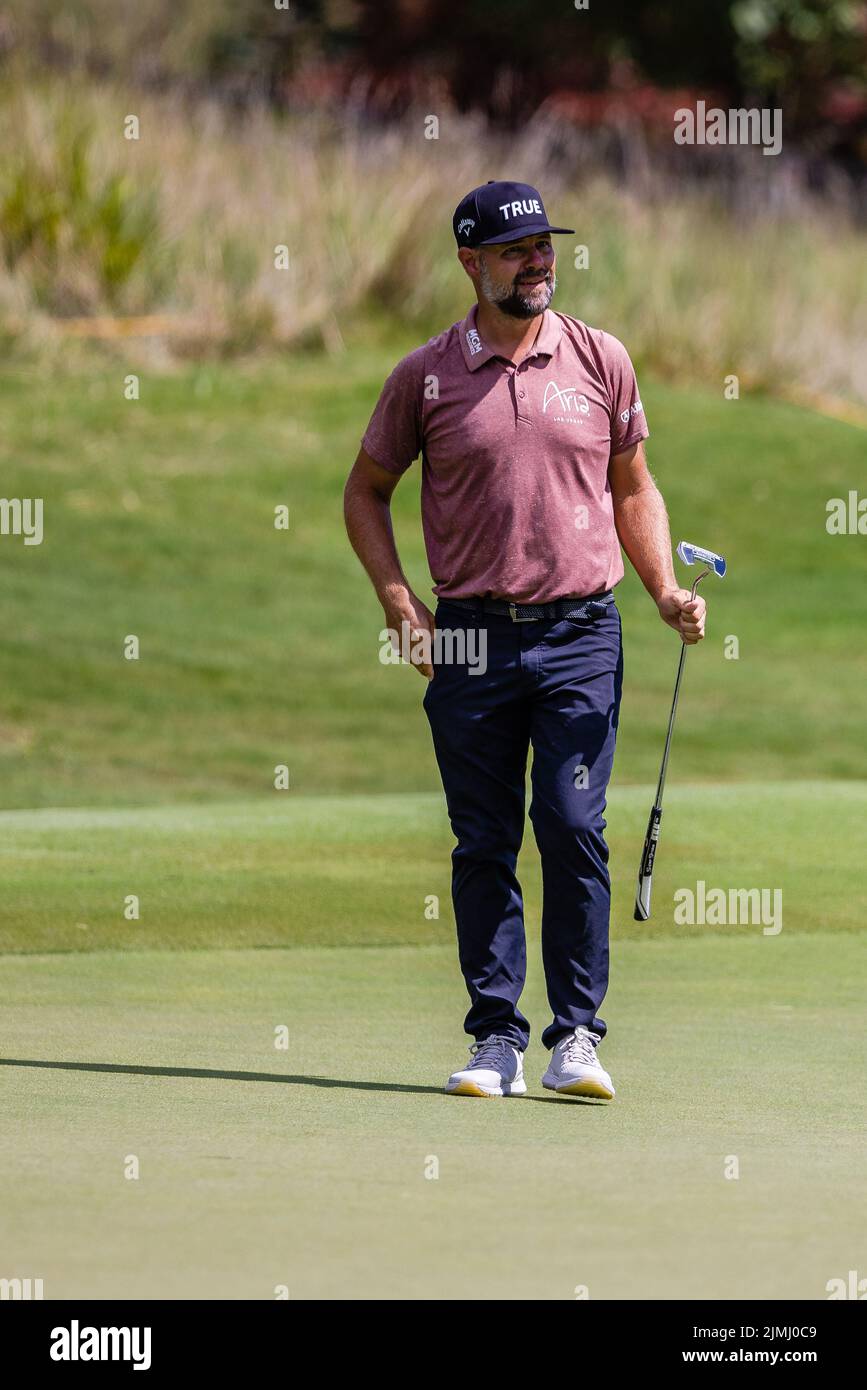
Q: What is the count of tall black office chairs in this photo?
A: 0